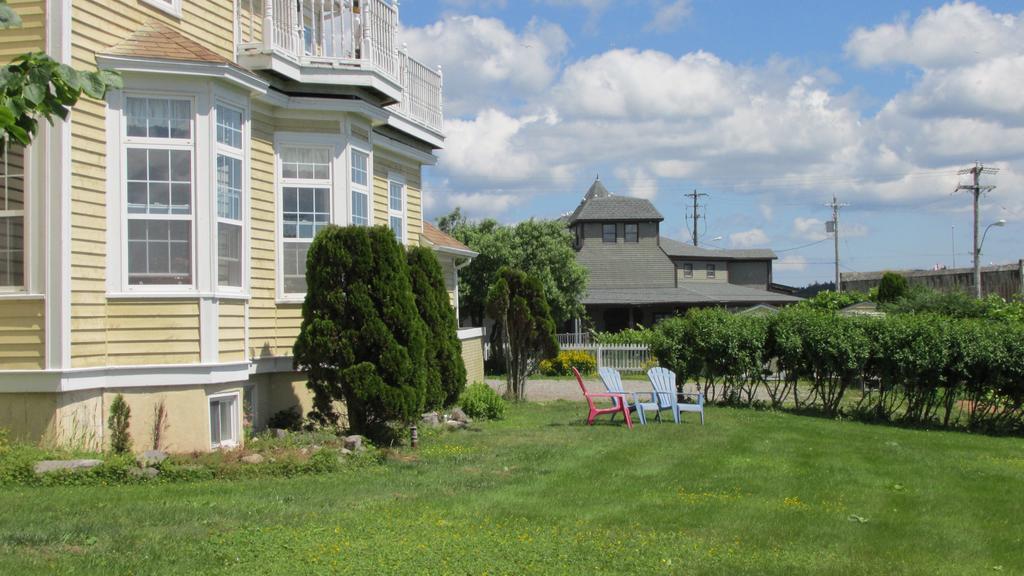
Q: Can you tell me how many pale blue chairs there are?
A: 2